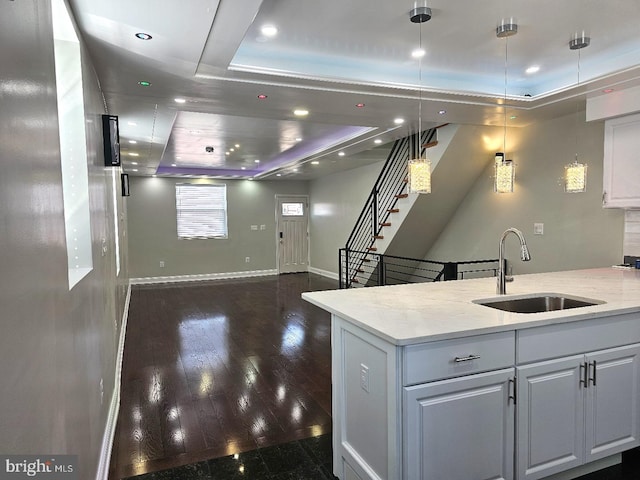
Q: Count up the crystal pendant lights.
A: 3